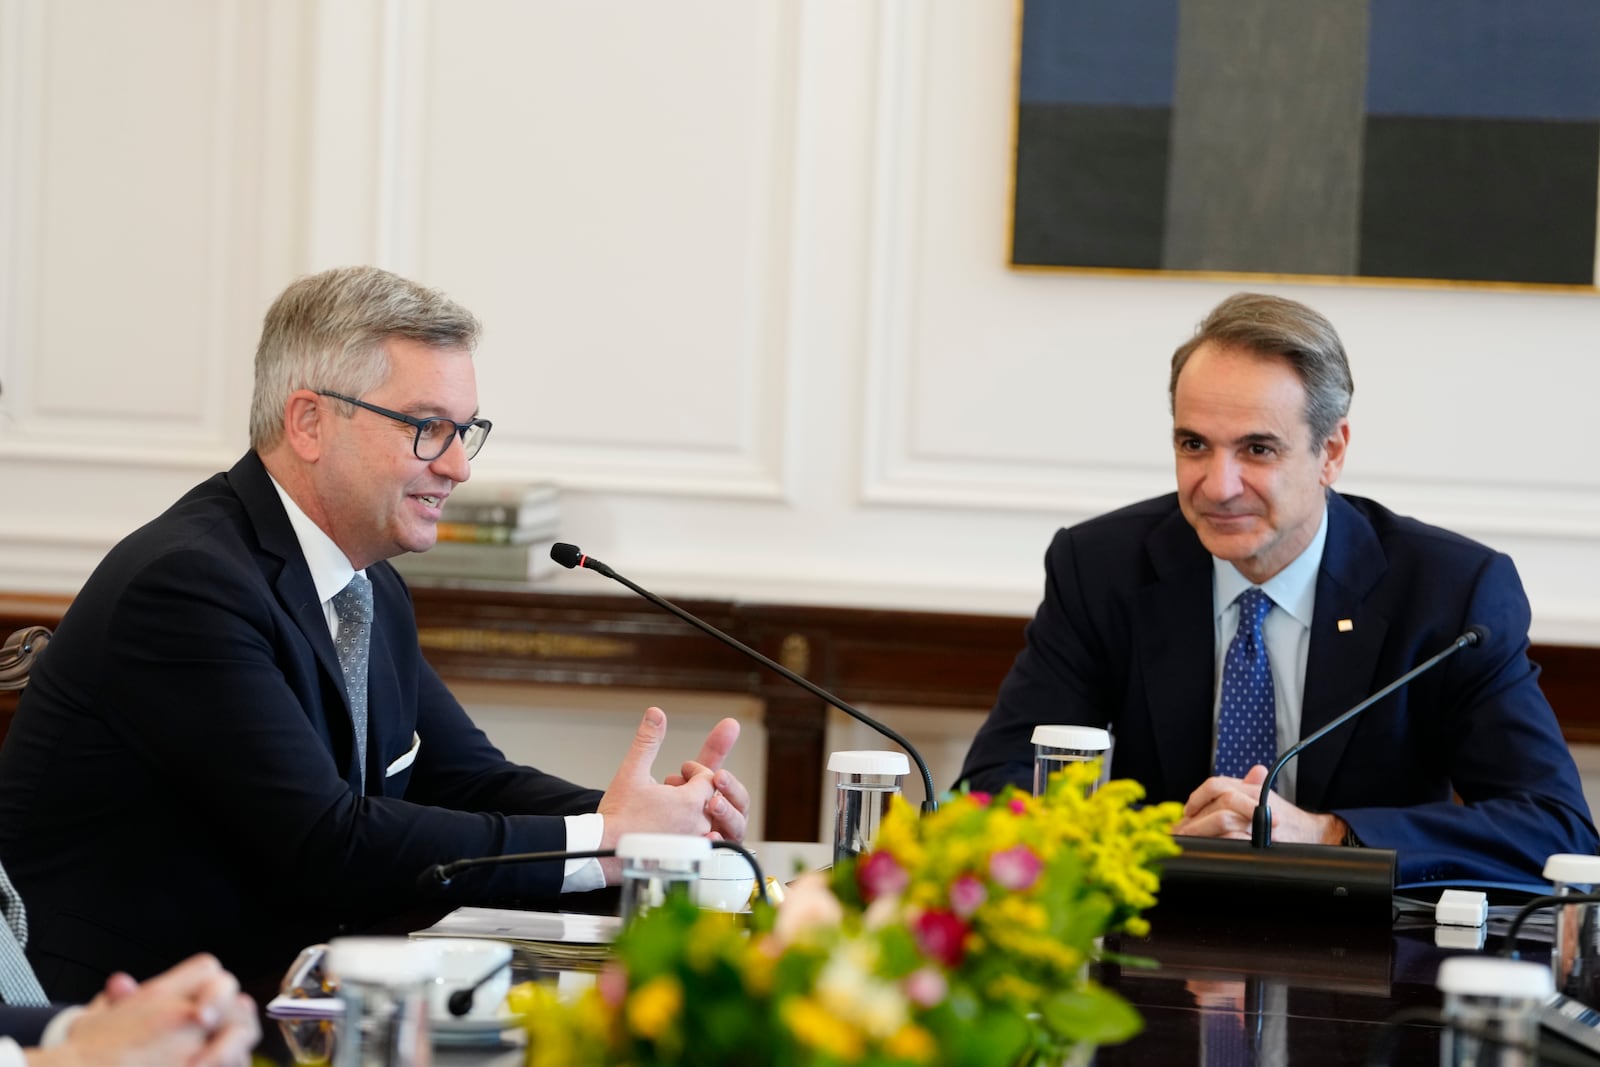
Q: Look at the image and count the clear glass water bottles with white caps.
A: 6